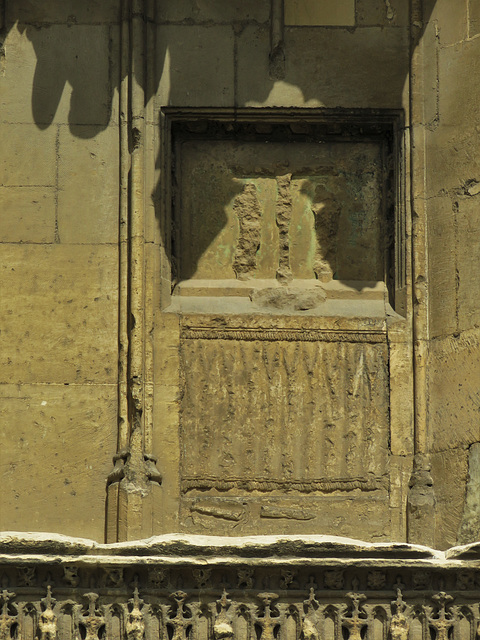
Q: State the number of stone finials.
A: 11